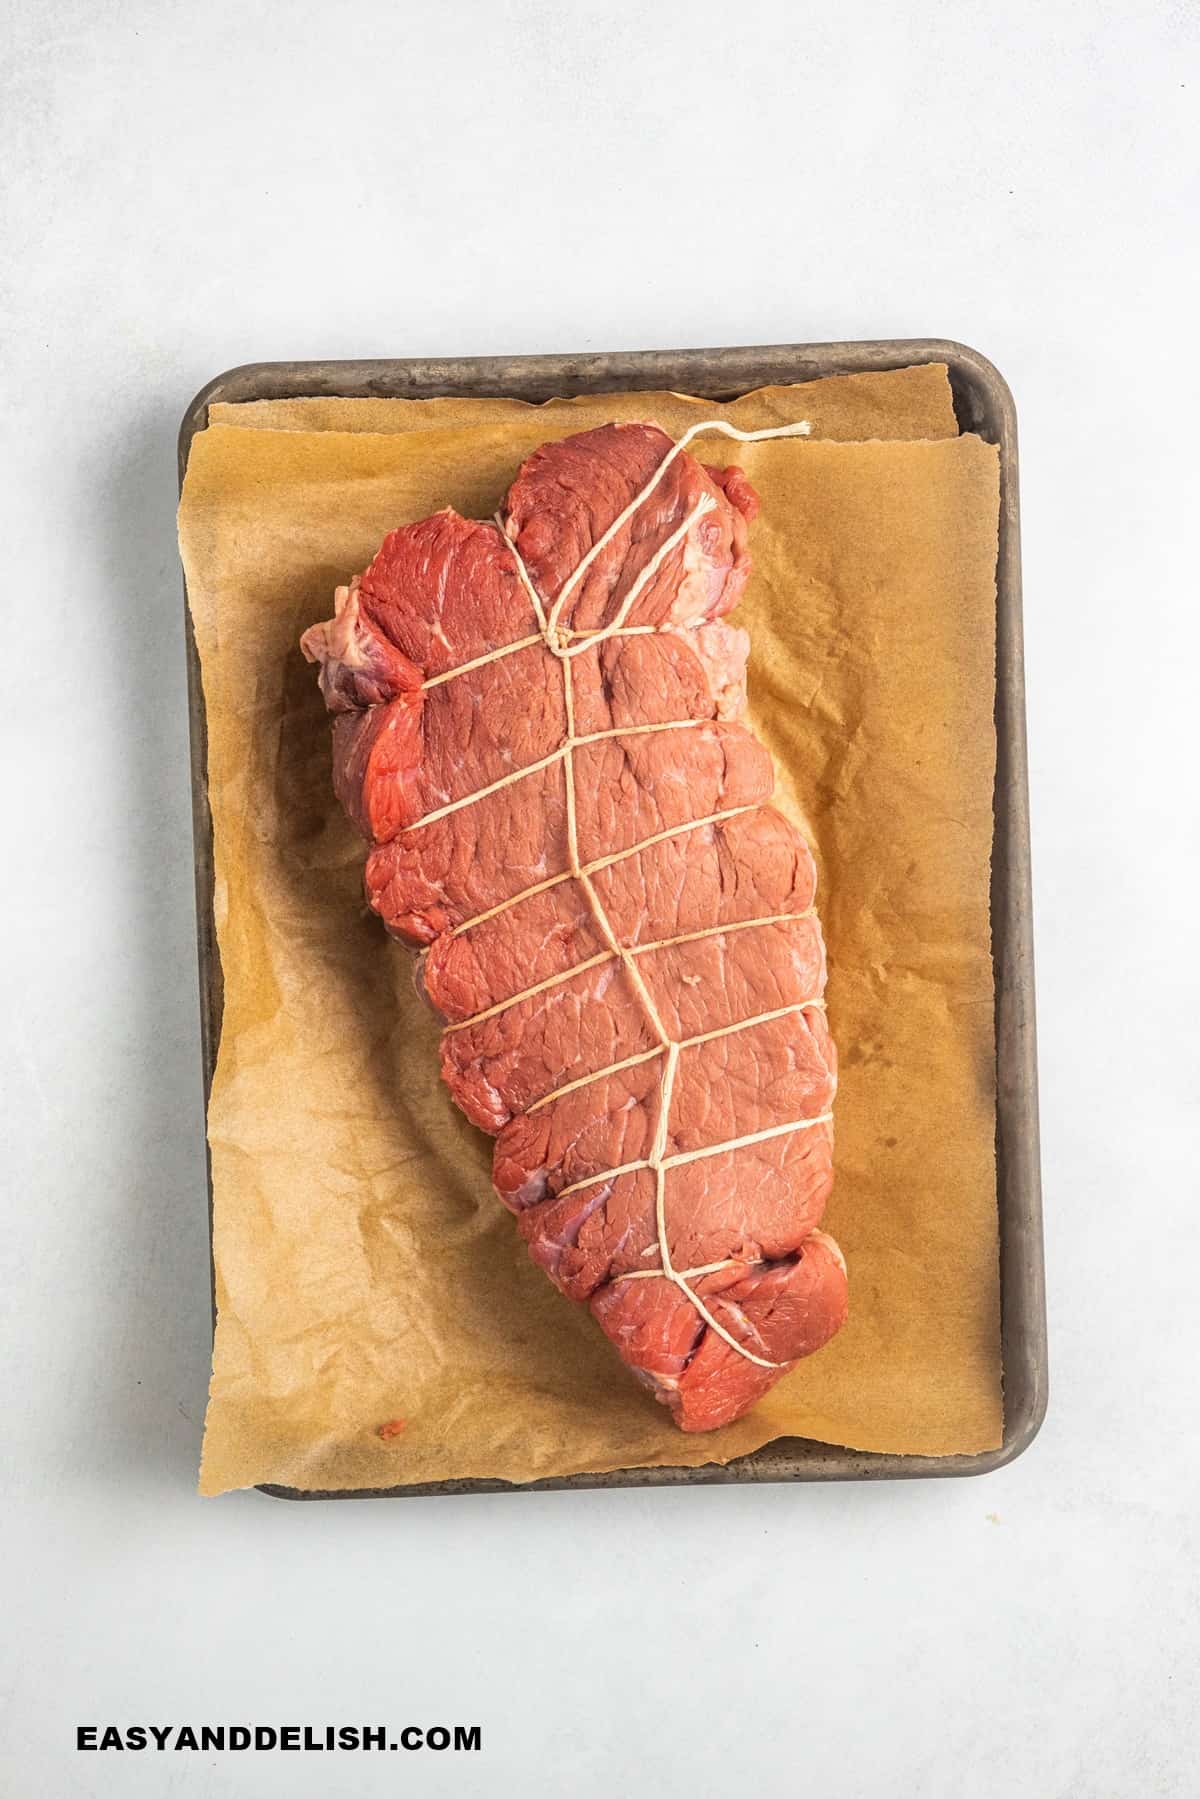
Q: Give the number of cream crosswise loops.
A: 7